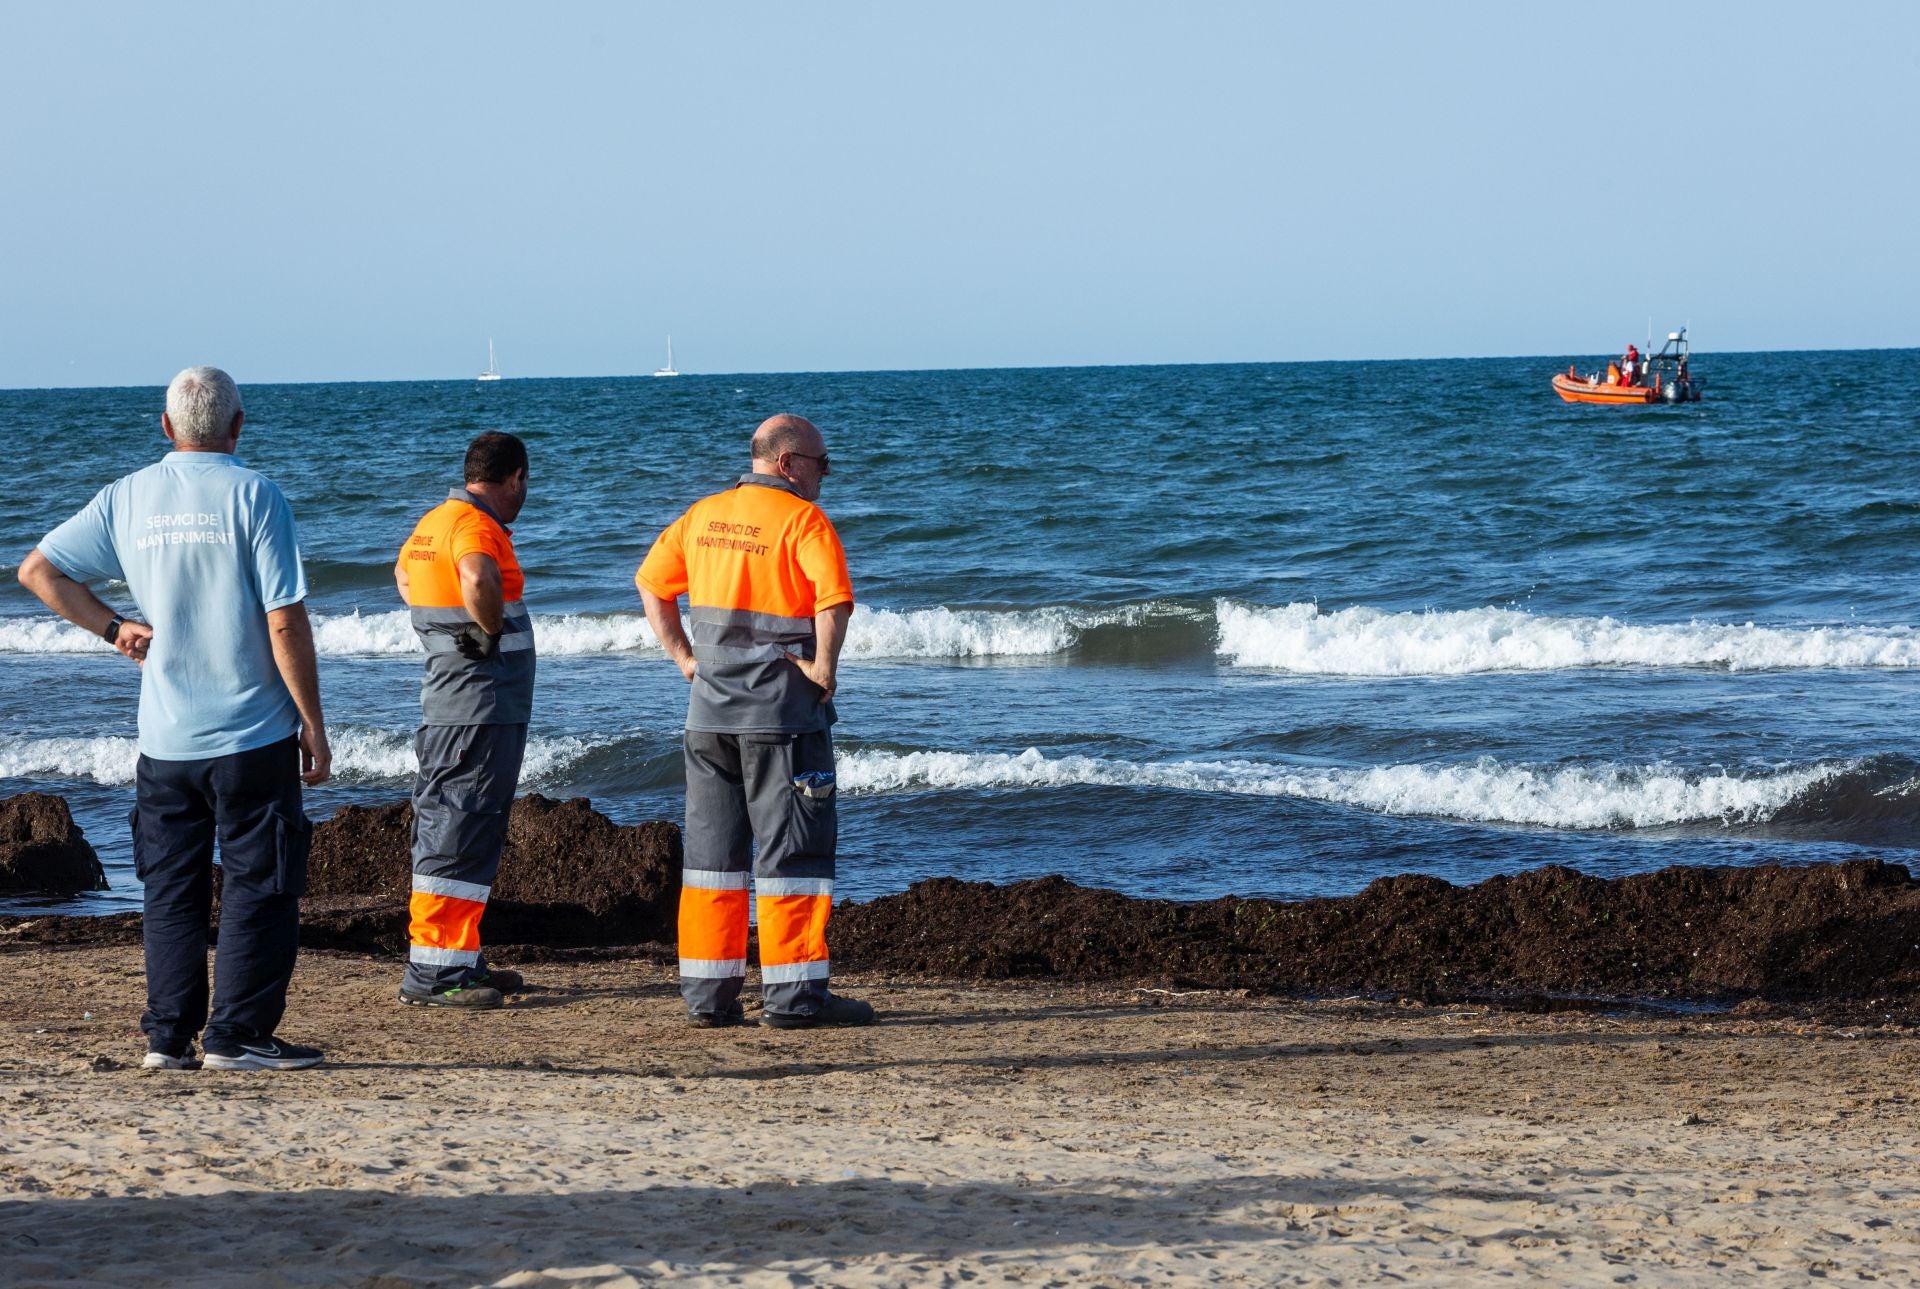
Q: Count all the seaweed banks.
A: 3